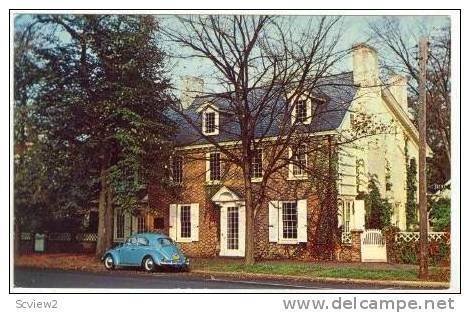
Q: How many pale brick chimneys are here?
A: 3